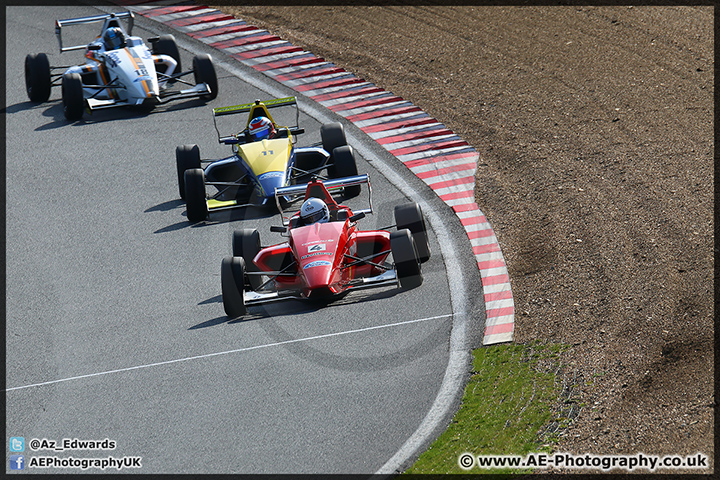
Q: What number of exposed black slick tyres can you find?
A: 12